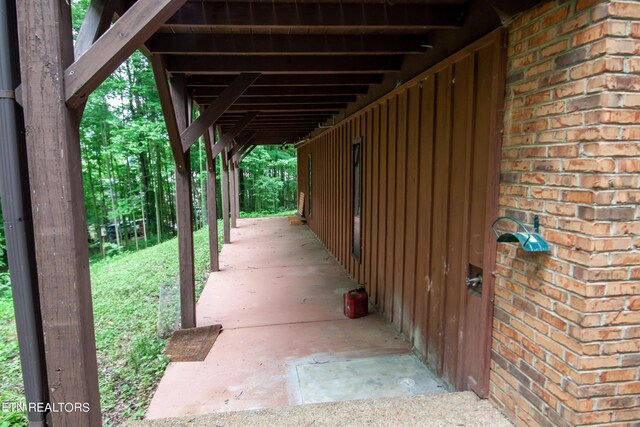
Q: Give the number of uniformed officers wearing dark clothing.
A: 0